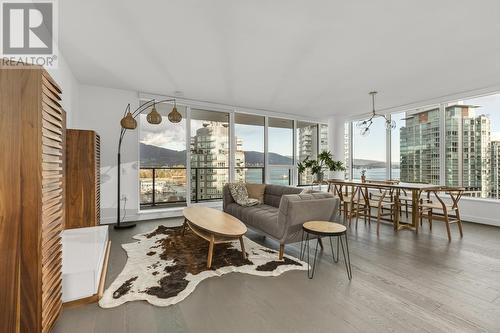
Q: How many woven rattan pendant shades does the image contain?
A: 3